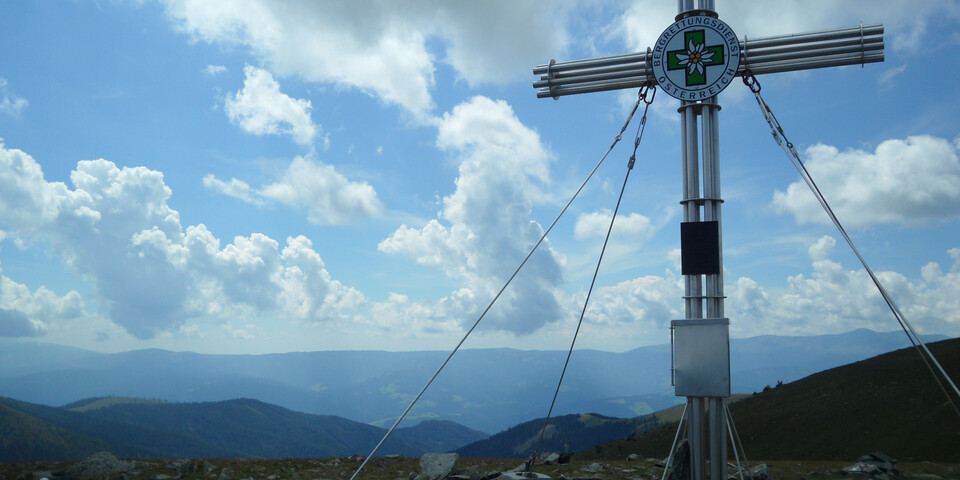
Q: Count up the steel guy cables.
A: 4